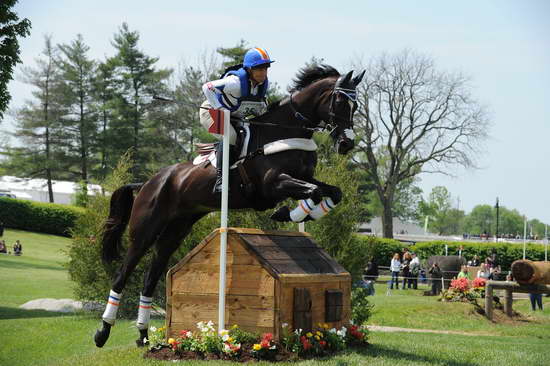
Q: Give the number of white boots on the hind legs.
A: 2